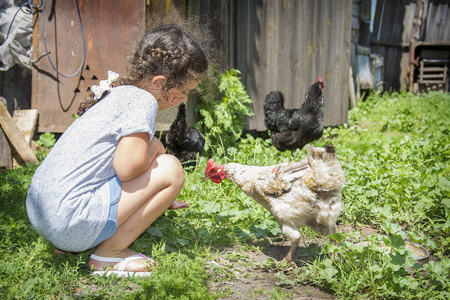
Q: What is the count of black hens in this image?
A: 2